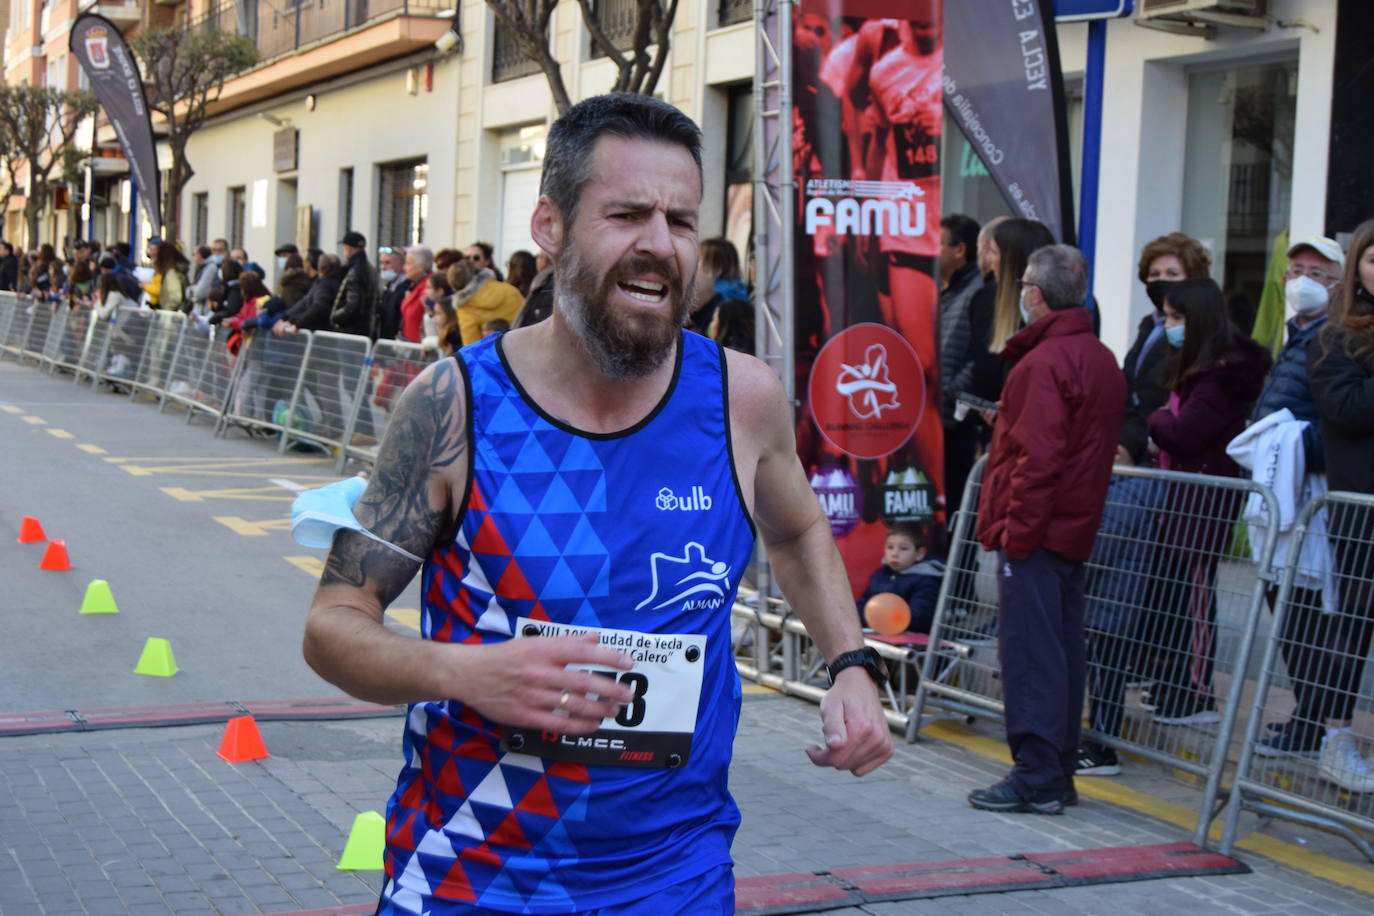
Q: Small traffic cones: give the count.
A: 6